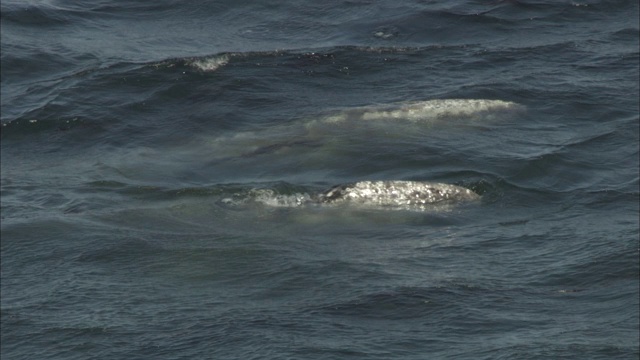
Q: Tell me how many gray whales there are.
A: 2